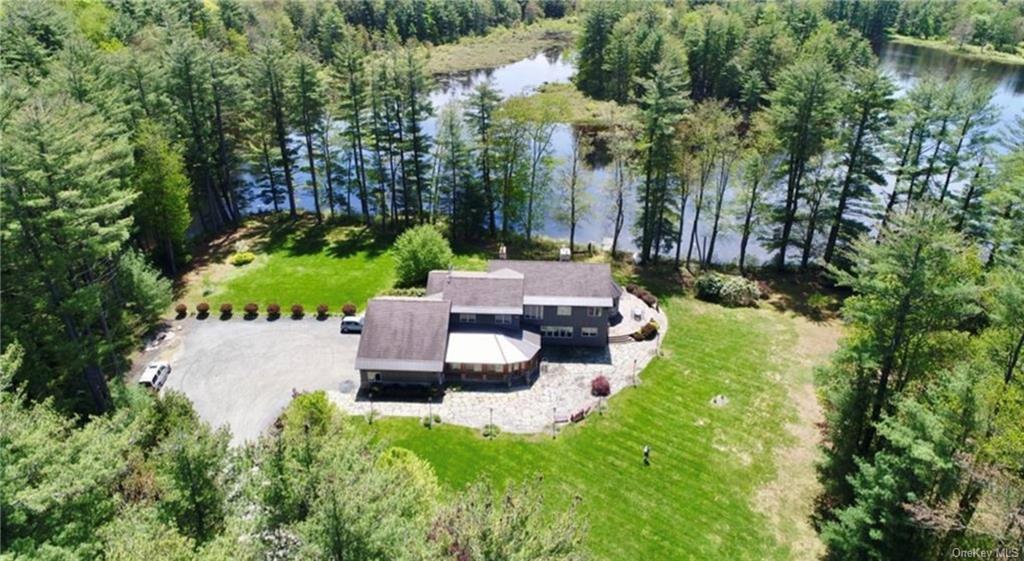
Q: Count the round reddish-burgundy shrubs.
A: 9